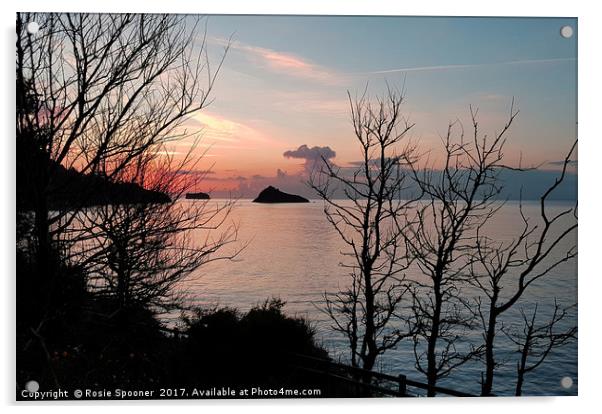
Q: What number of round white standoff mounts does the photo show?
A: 4